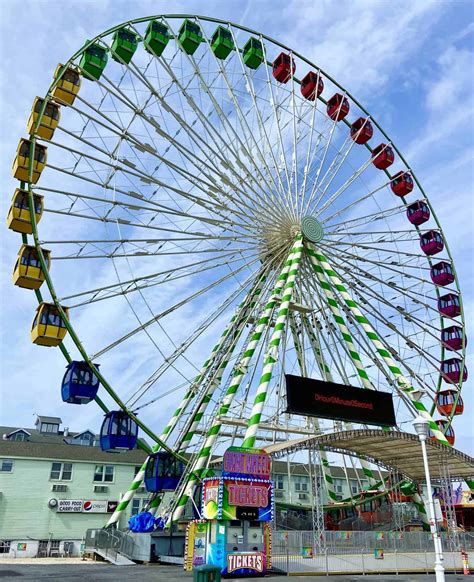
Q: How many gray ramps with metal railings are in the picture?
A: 1